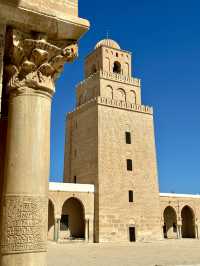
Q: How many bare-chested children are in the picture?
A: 0